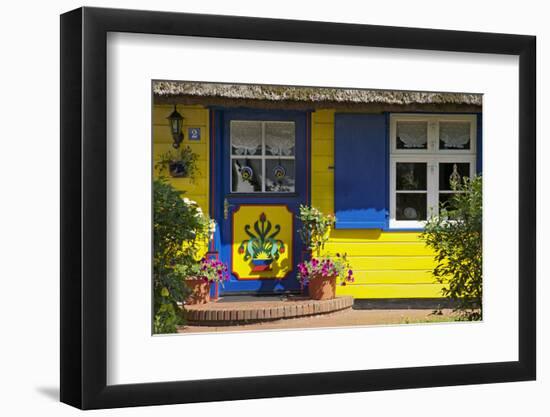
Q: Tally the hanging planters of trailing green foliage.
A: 1